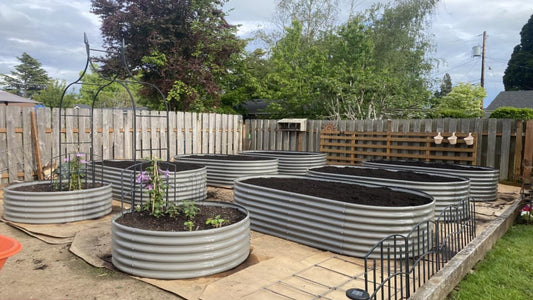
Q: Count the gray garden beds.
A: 8